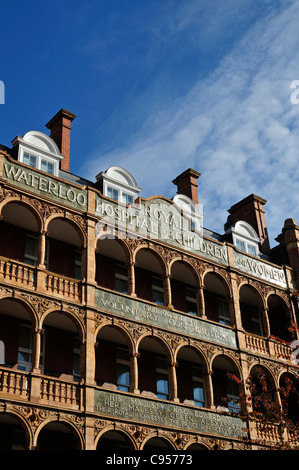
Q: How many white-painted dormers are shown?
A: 4